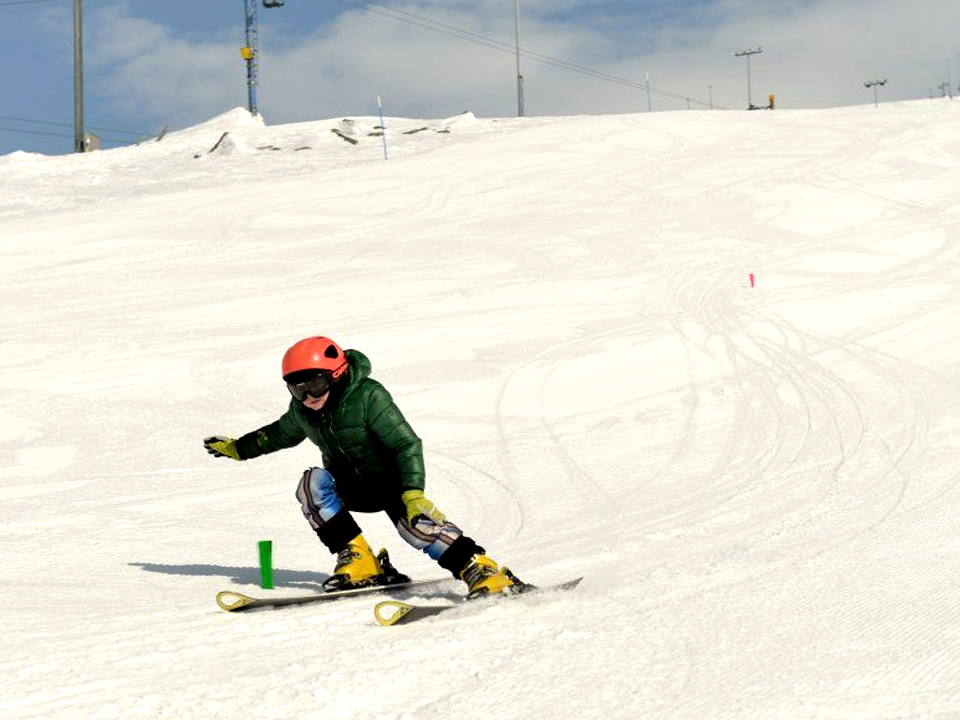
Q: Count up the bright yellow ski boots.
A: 2